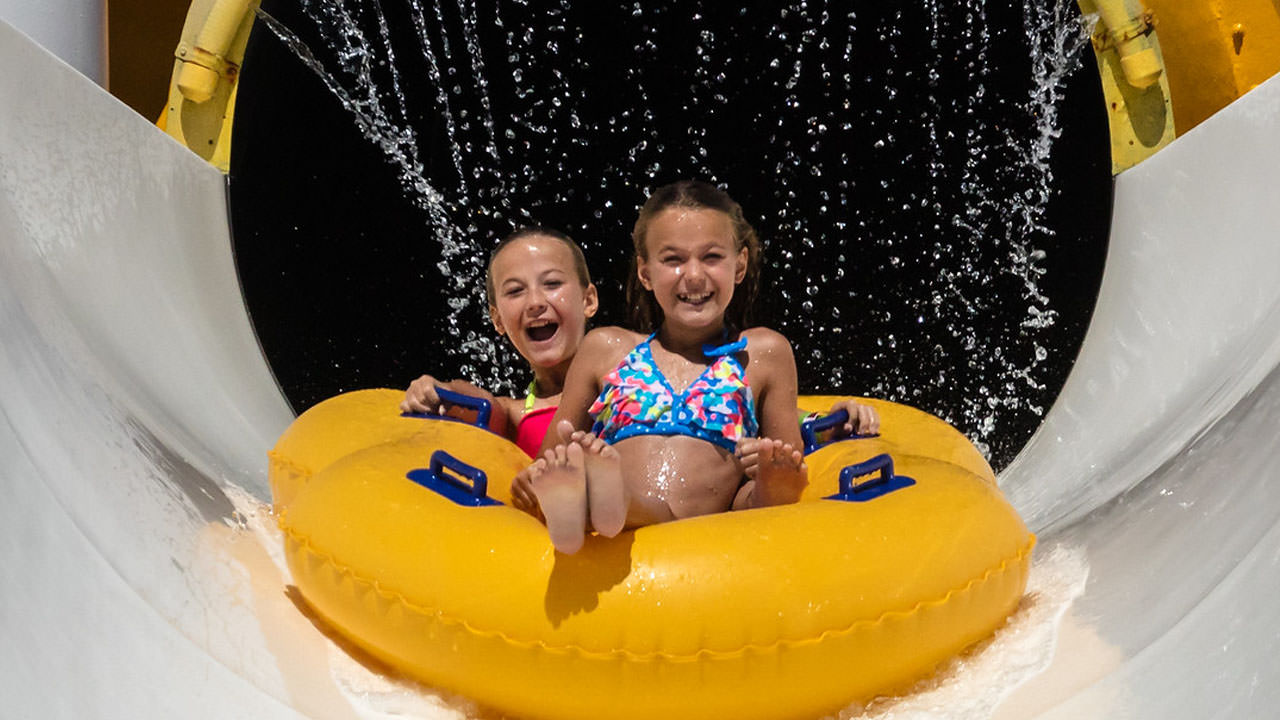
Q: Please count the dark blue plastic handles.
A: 4